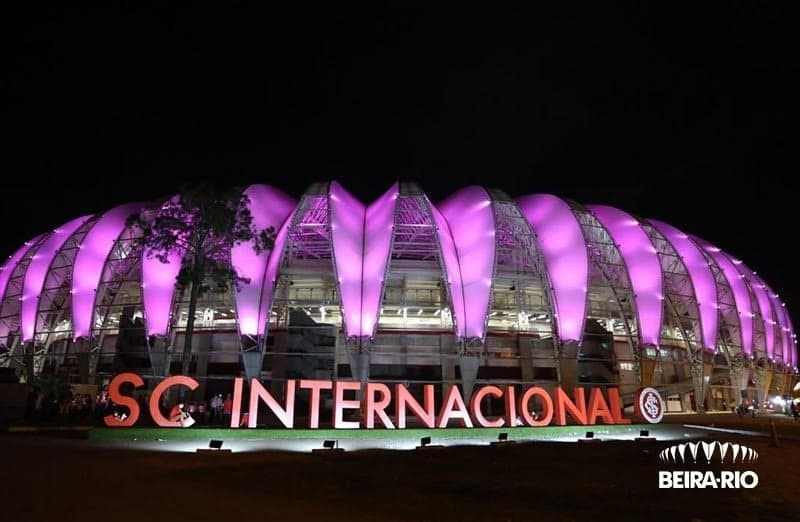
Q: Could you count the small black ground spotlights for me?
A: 6